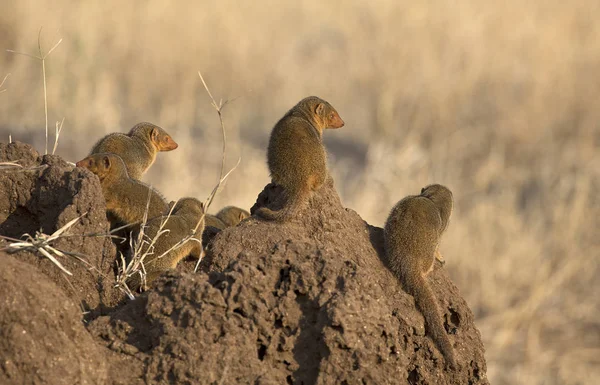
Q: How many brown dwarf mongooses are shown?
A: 6